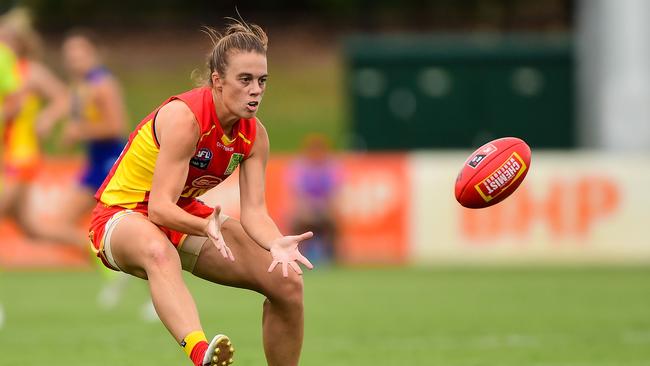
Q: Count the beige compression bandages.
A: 2